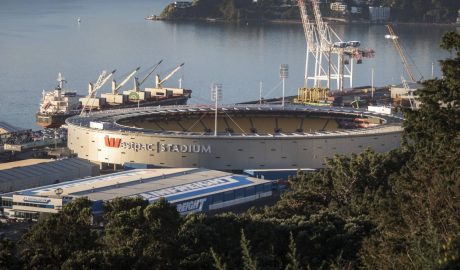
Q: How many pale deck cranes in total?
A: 4